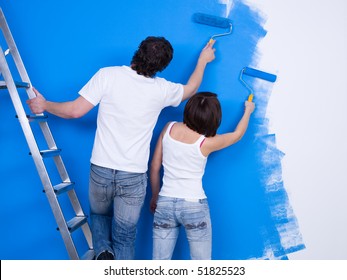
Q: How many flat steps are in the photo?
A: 6